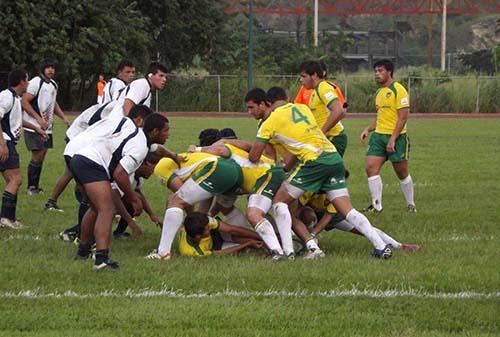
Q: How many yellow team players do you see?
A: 8